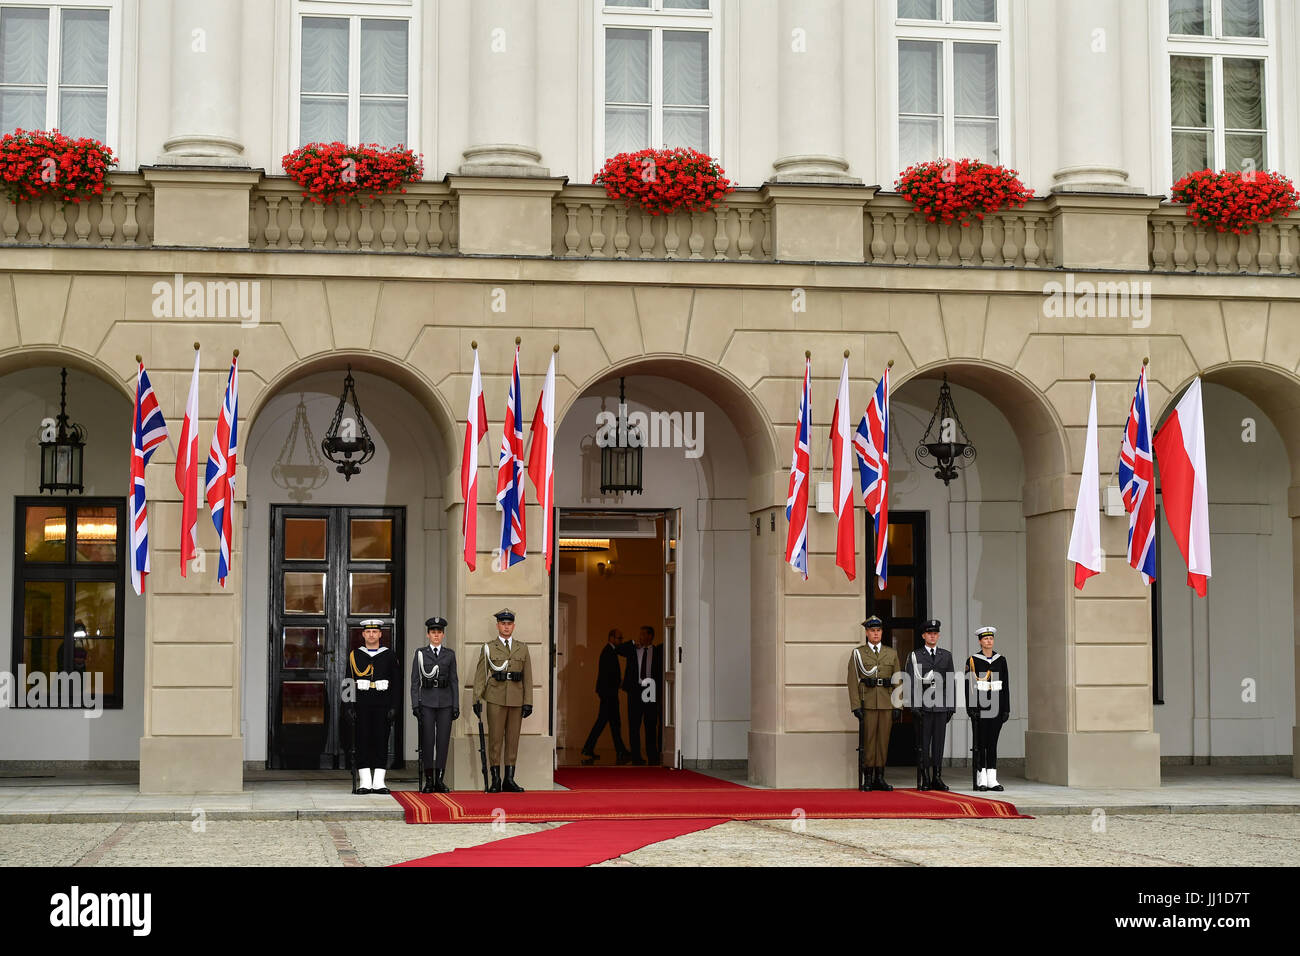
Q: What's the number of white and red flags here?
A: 6